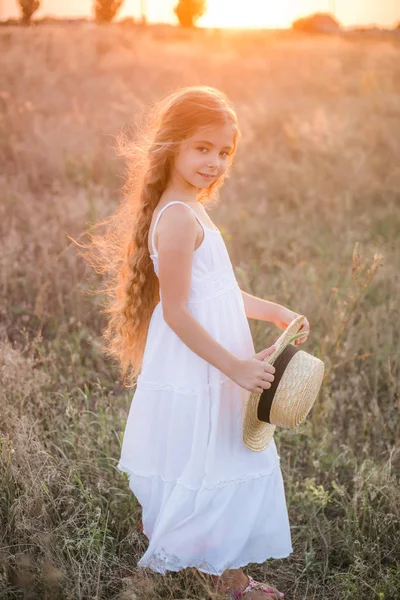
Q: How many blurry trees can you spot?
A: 3